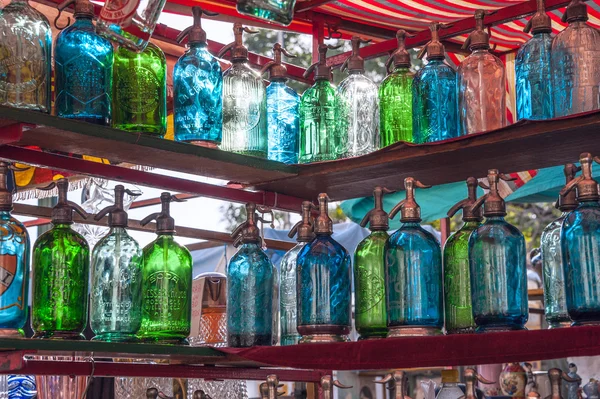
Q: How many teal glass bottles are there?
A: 11